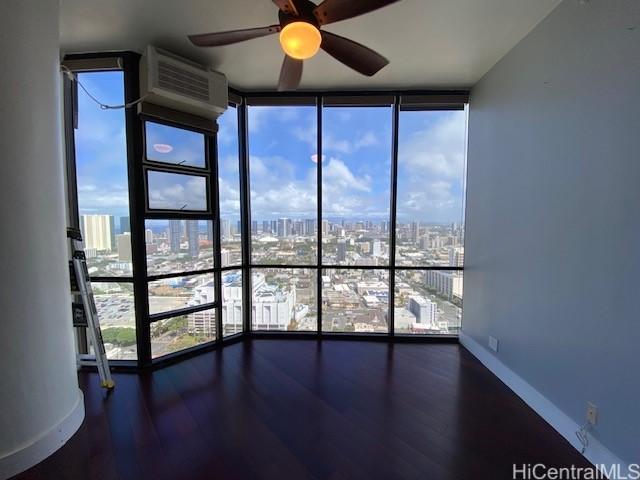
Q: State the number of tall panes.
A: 5